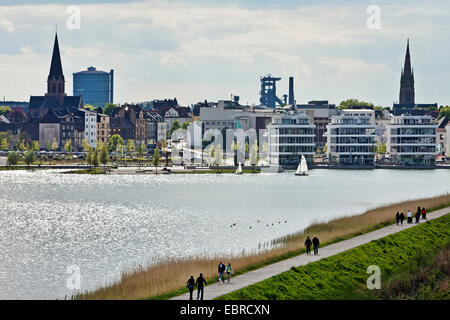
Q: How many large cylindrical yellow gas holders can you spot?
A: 0